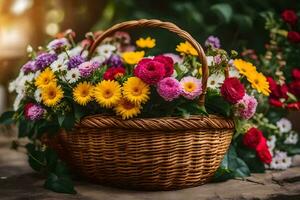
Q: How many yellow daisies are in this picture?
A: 11